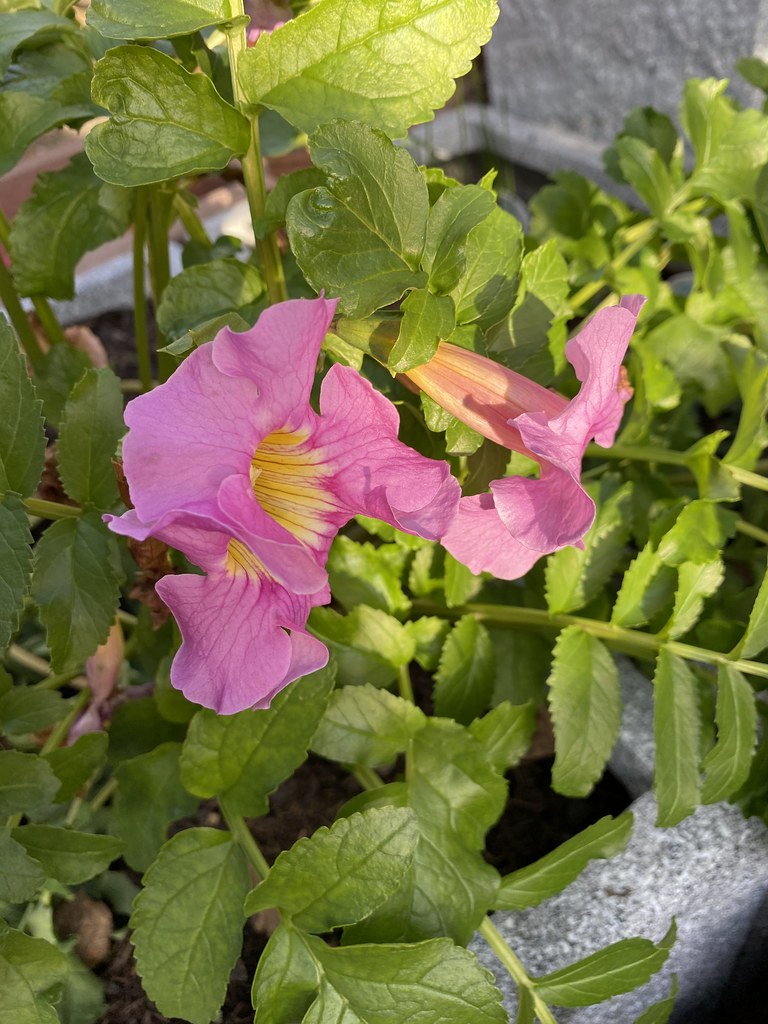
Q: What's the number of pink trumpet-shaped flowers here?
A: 3